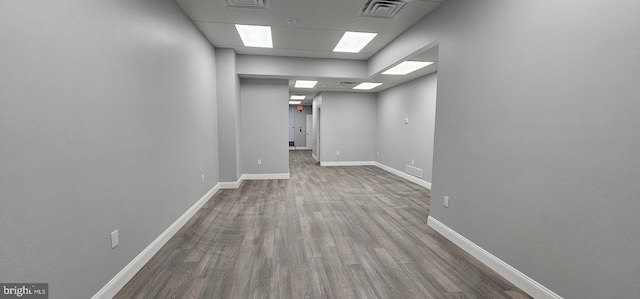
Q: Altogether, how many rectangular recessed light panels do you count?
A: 7